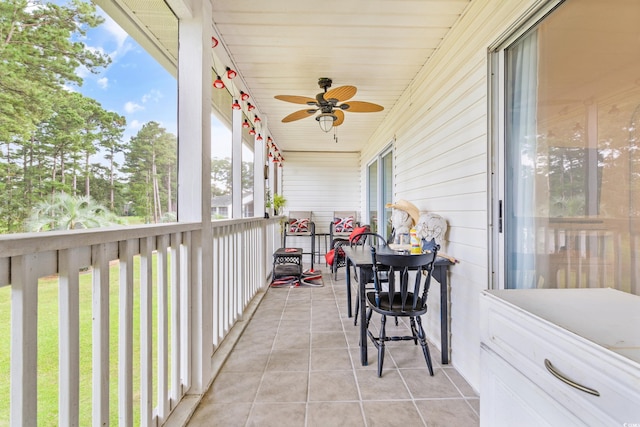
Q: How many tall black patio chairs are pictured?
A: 2